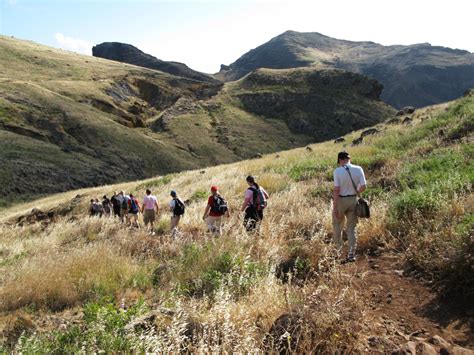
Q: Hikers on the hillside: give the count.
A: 11